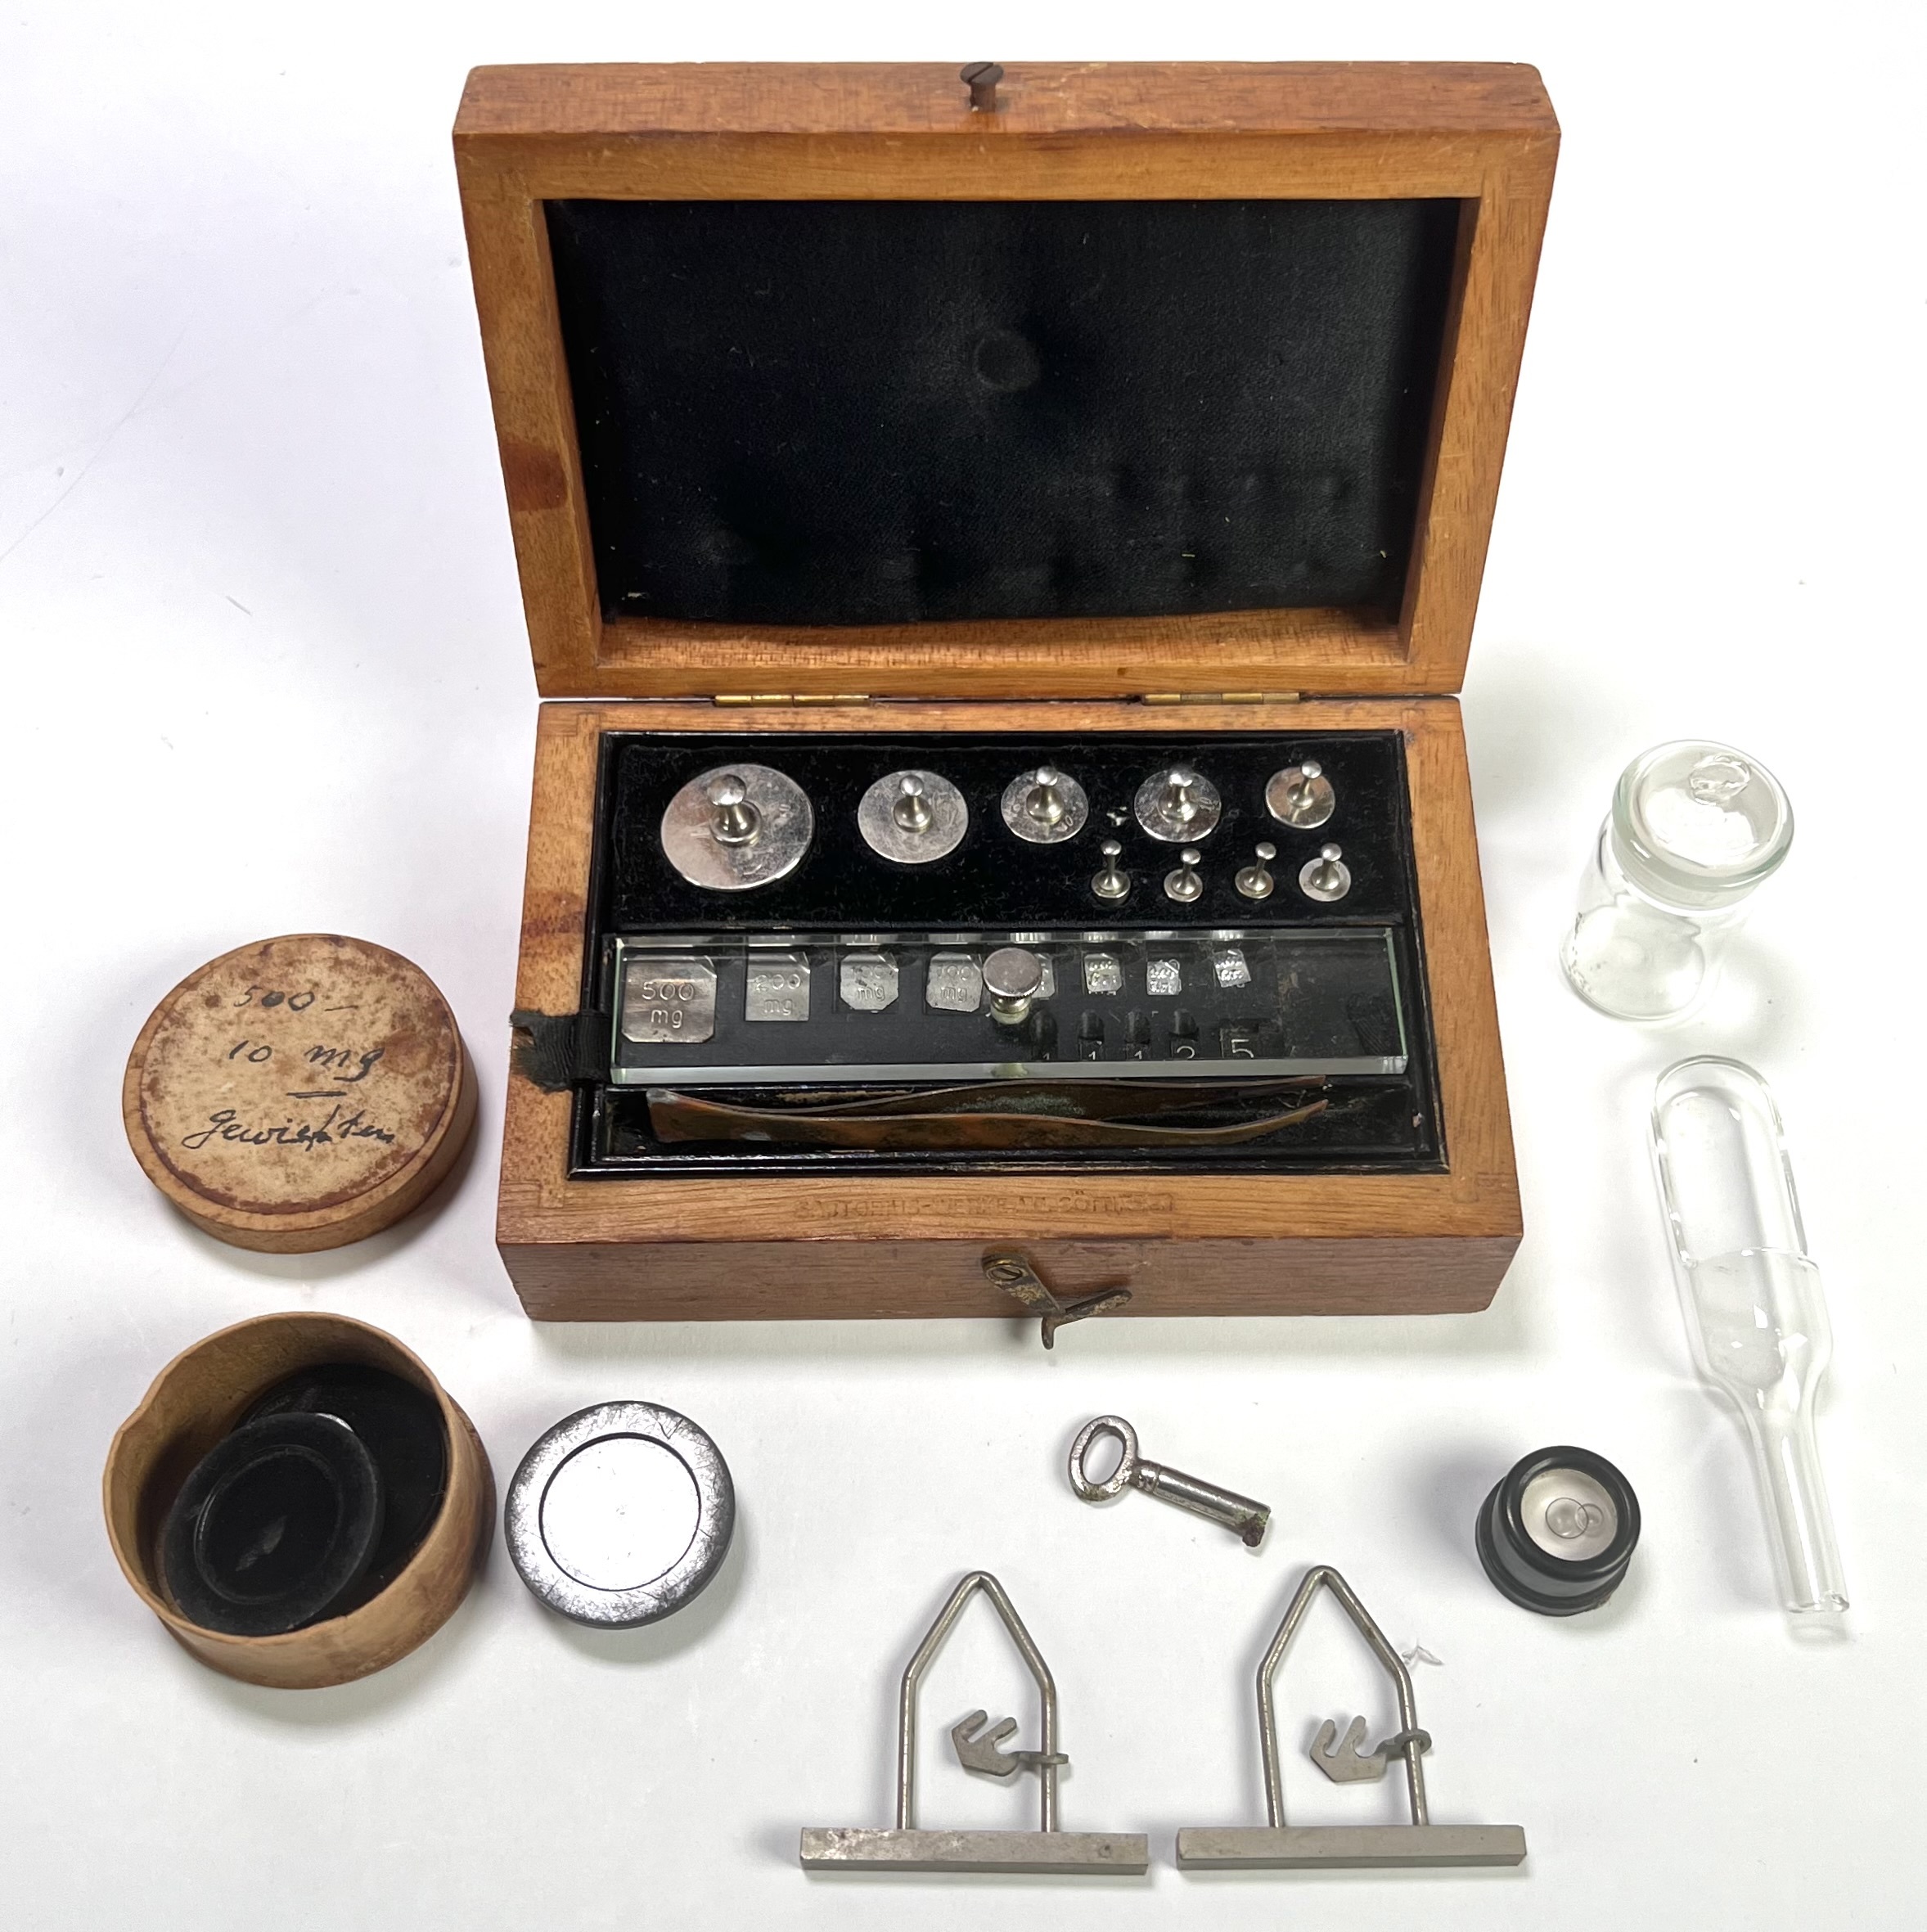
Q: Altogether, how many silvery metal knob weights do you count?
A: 9